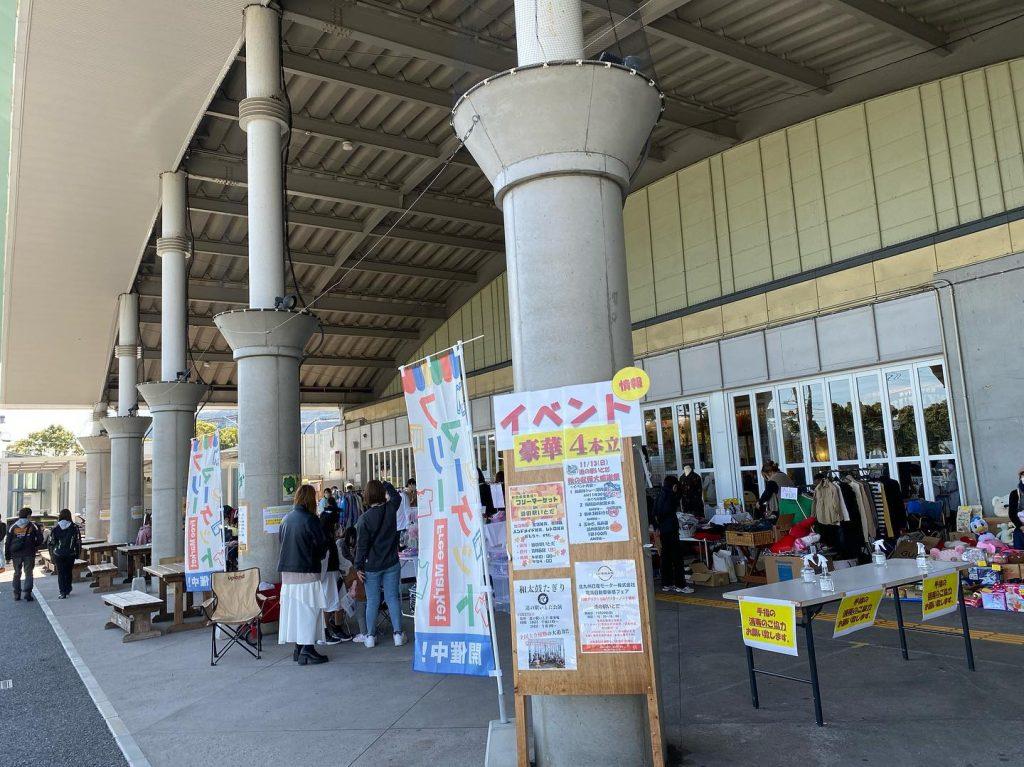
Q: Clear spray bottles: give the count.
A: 4